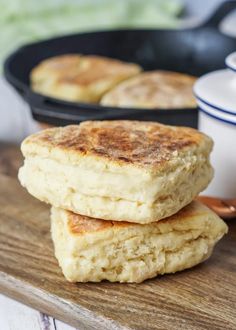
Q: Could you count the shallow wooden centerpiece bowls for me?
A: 0